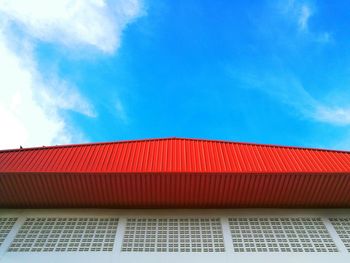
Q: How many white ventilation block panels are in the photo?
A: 5